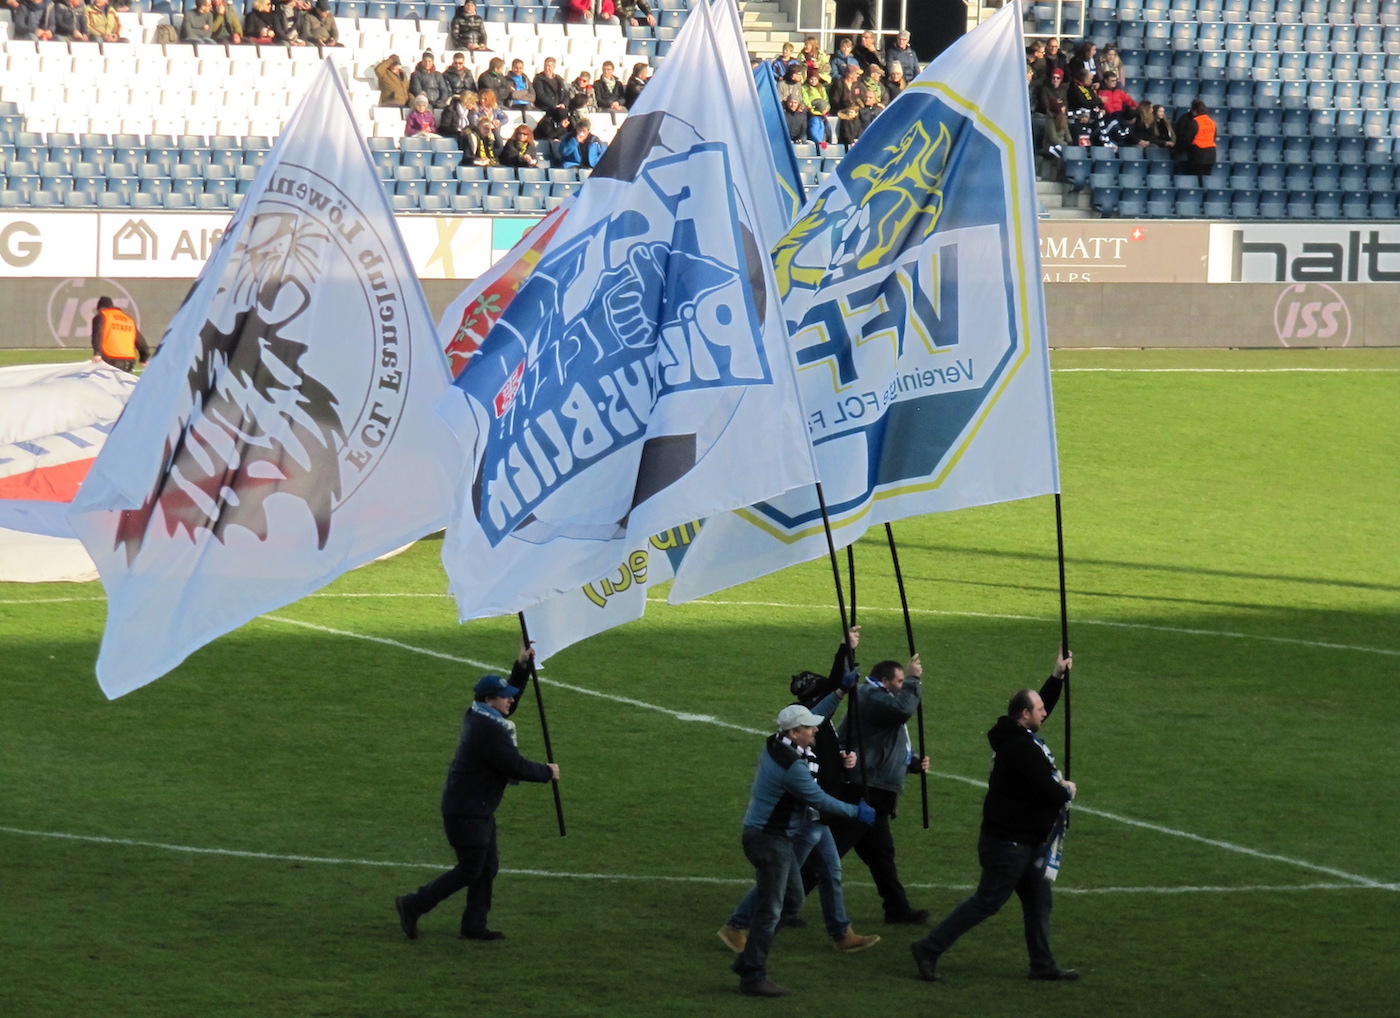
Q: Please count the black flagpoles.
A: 5